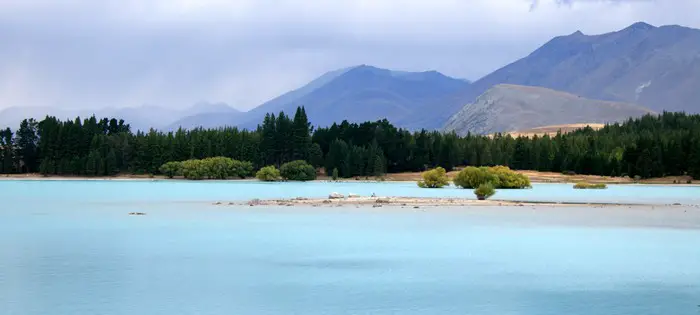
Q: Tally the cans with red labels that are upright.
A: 0